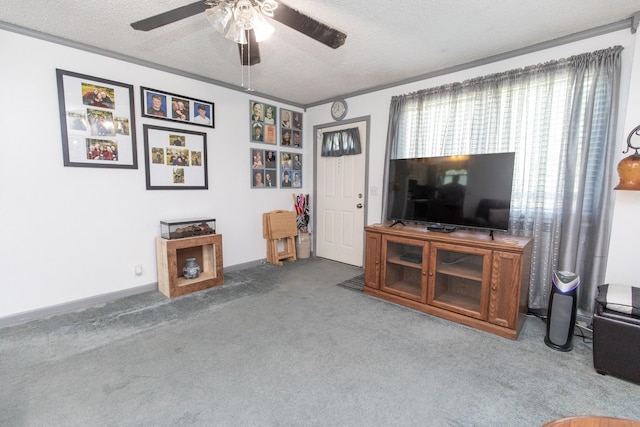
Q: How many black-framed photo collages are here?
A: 3